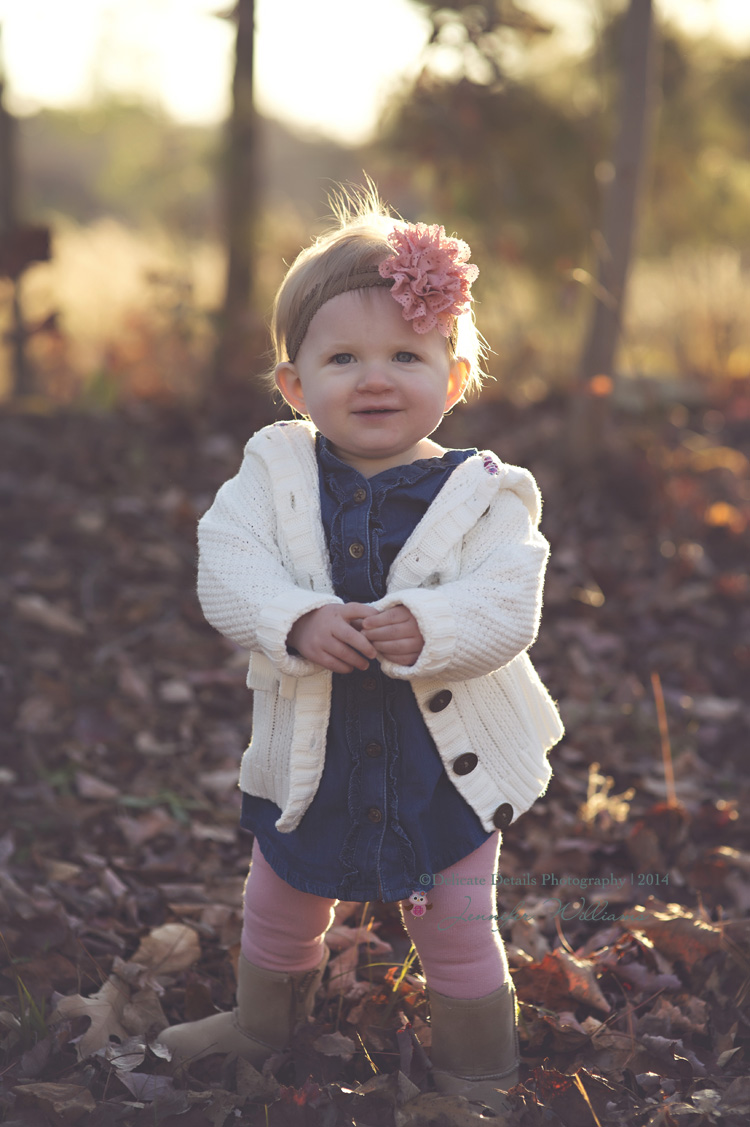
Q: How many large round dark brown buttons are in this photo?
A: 3